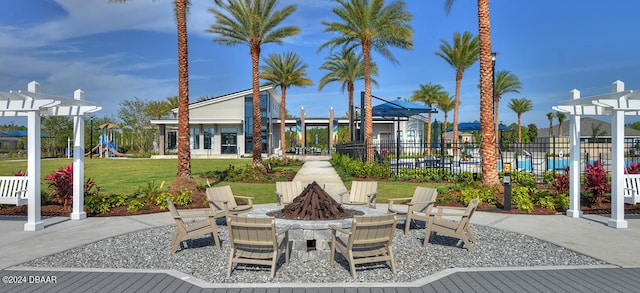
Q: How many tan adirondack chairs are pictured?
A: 8